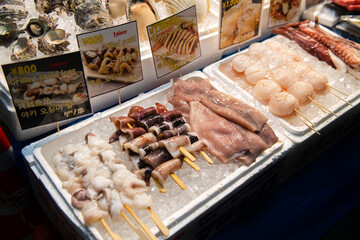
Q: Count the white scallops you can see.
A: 12